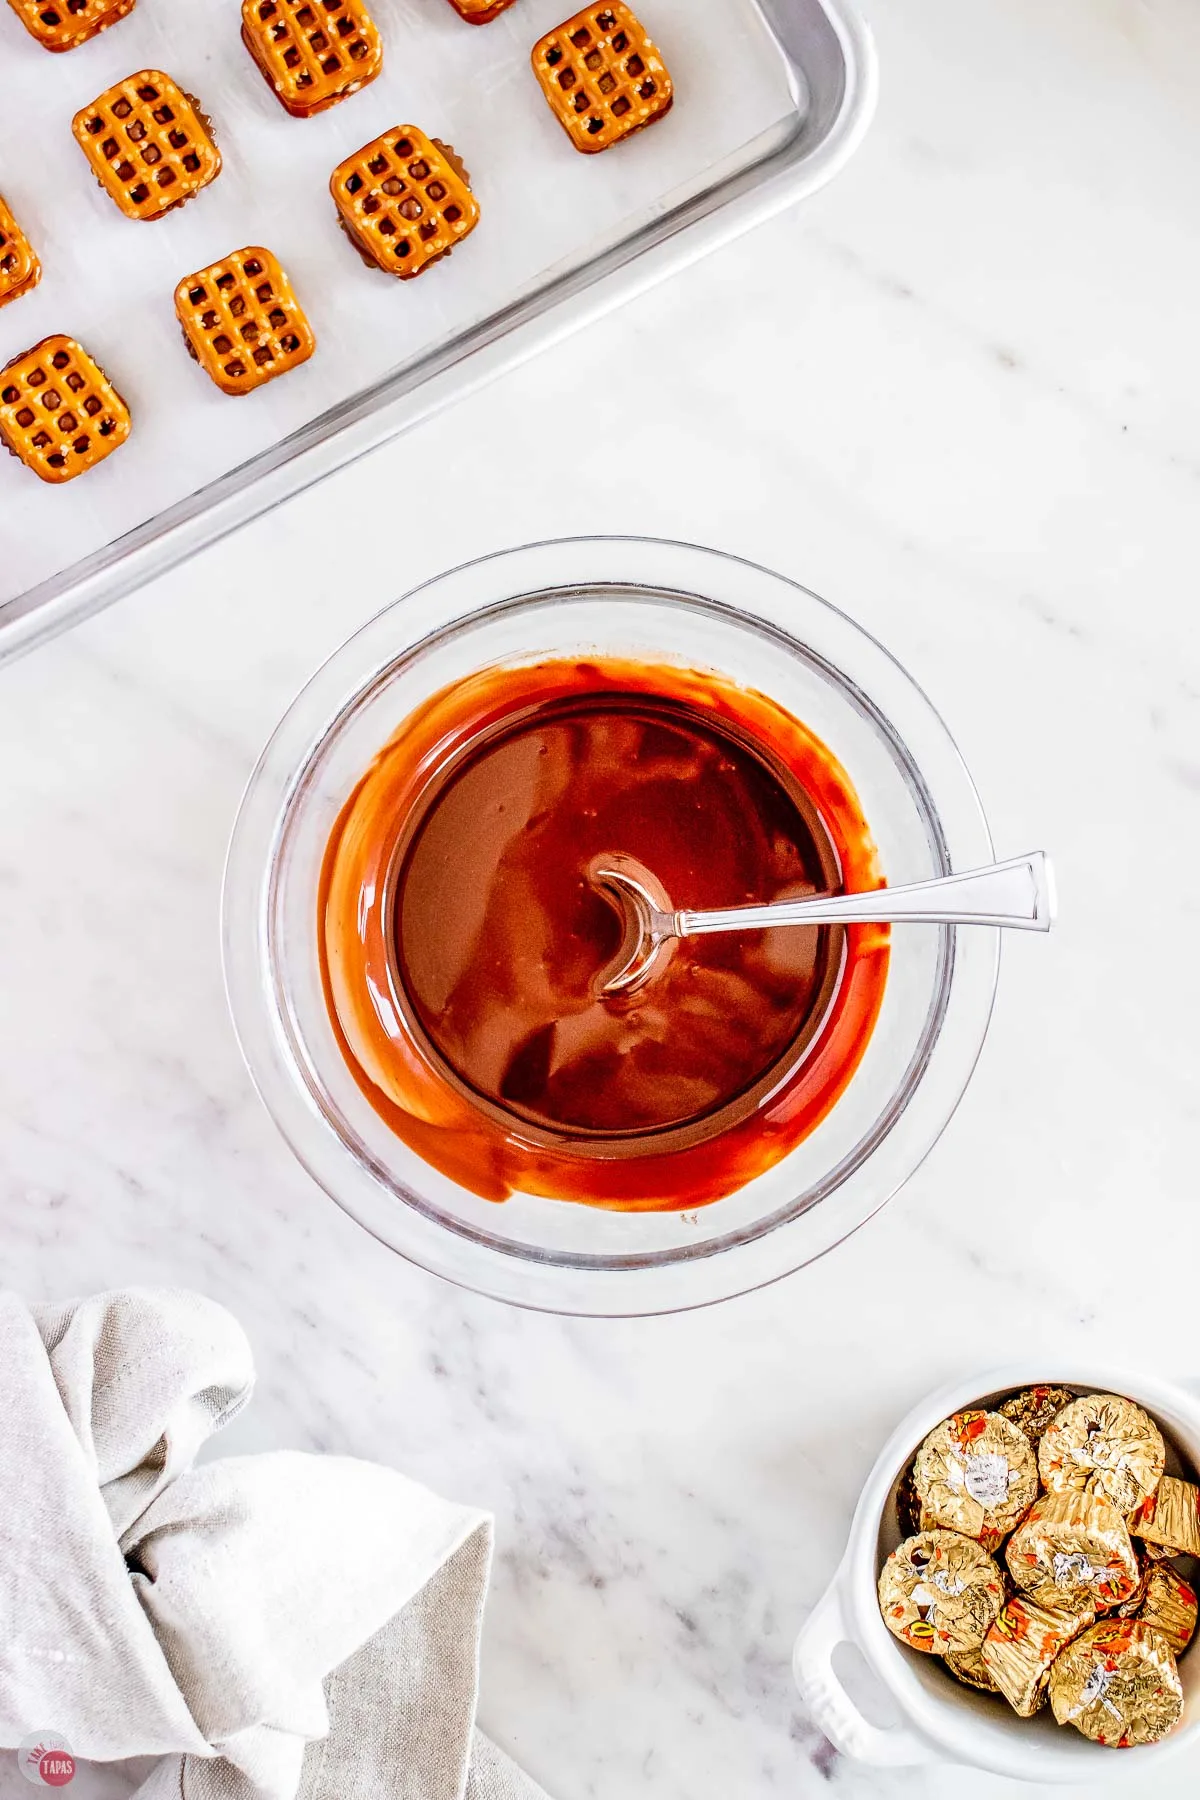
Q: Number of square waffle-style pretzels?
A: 9